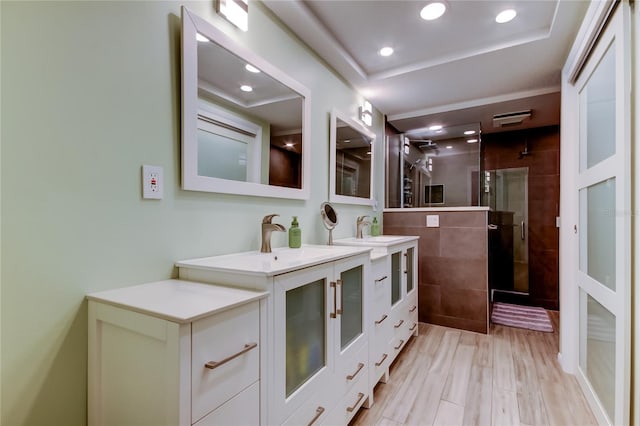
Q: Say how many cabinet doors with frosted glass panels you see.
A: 4